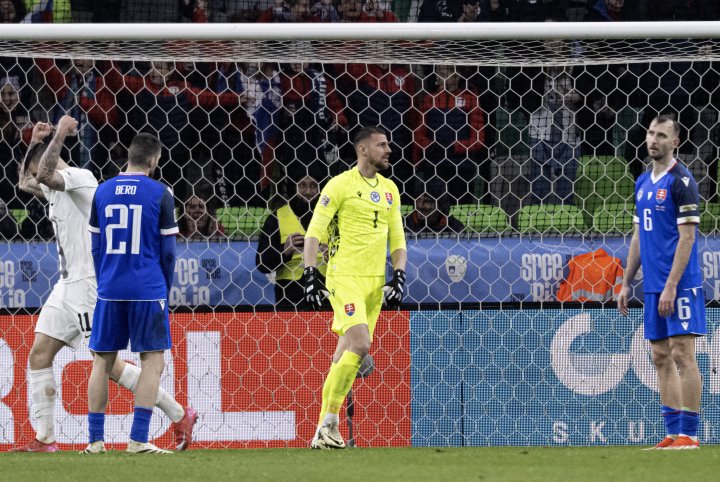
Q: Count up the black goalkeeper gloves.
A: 2